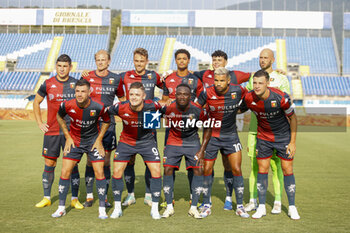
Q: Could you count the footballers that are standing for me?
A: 11